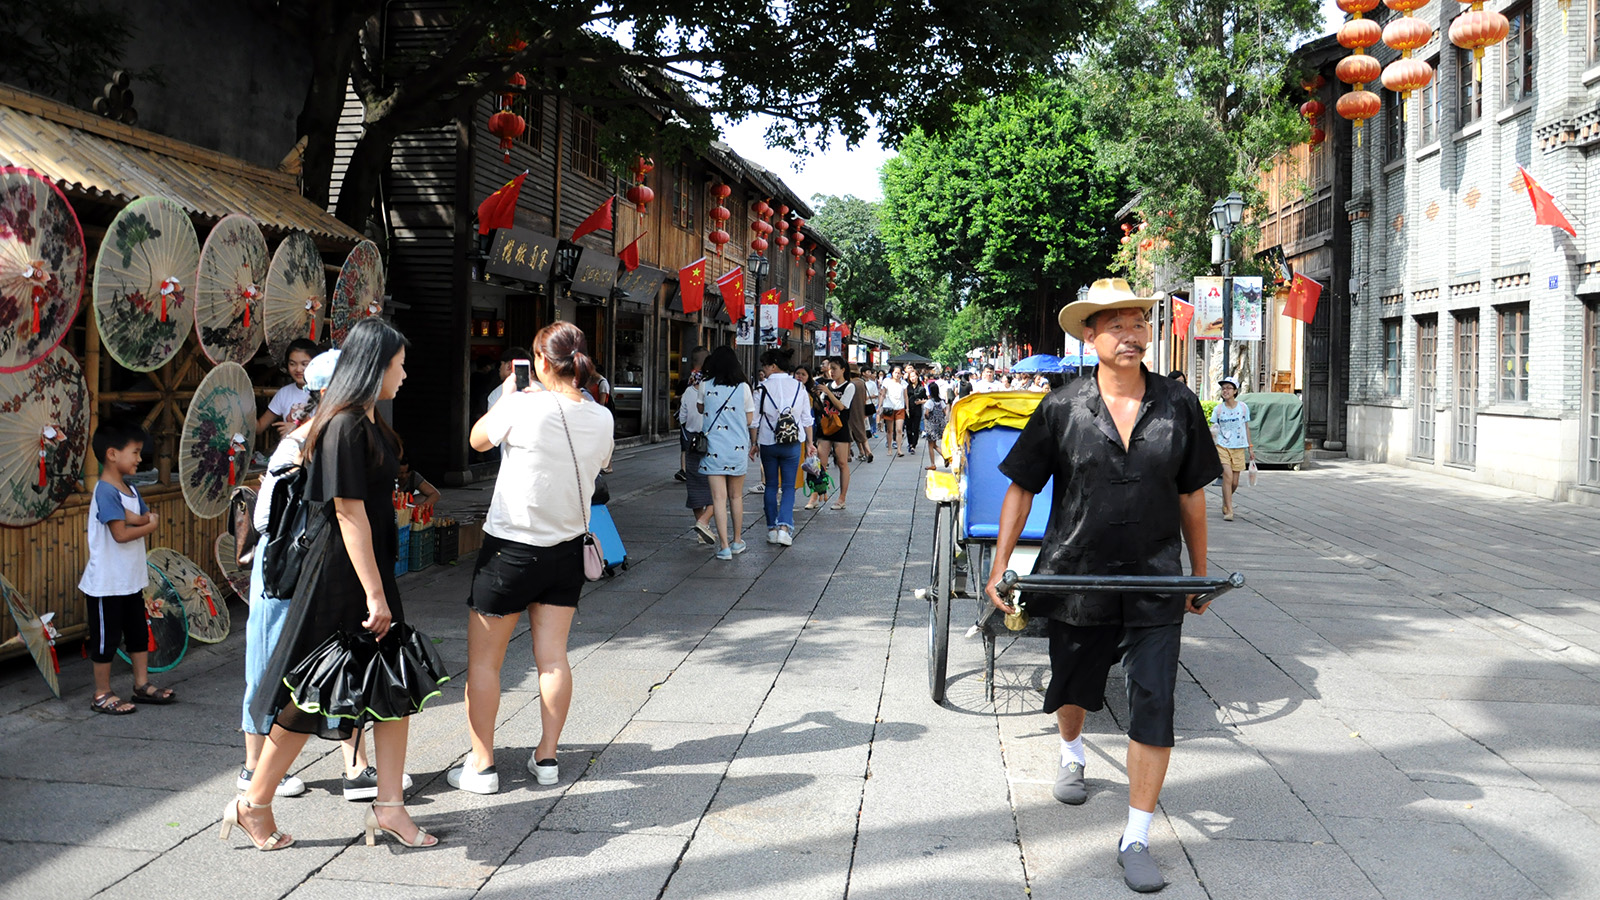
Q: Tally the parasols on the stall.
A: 11